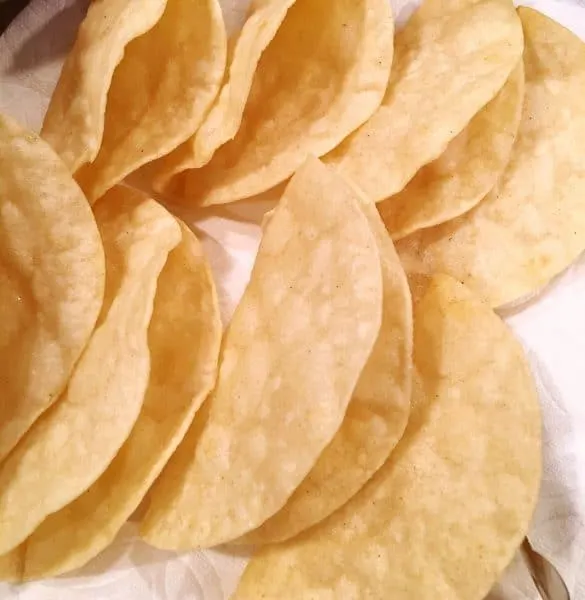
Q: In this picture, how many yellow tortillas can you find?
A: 8